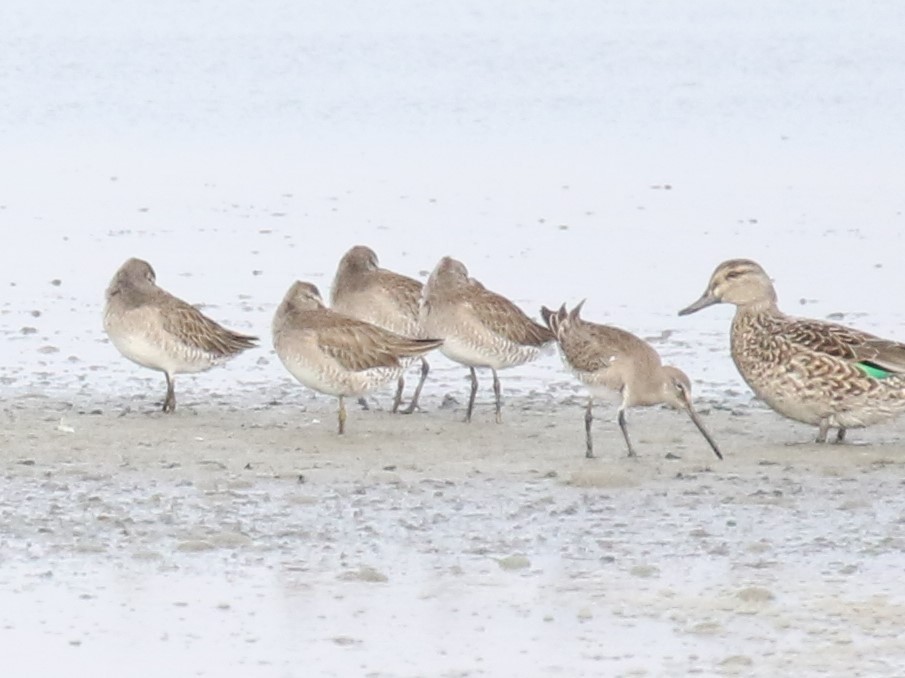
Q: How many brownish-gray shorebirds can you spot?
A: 5